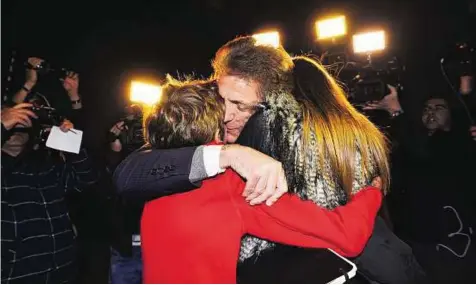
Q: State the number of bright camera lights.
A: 4